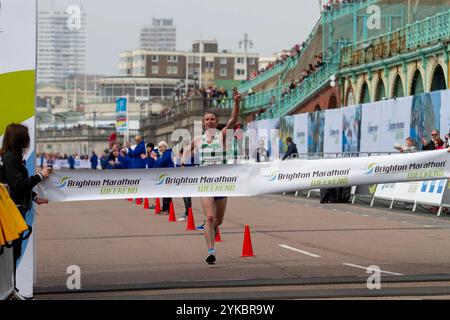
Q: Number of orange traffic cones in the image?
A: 8